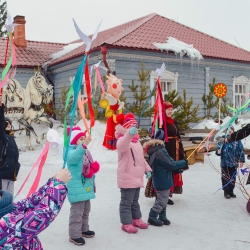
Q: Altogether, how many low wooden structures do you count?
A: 1